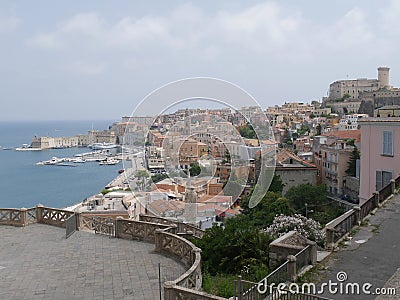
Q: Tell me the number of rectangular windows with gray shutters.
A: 2